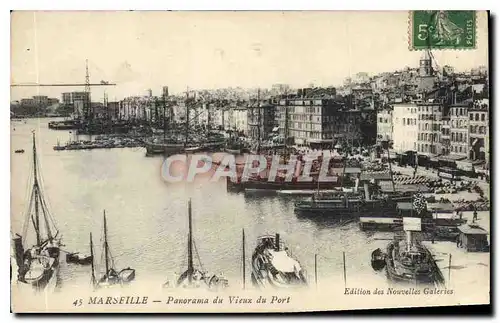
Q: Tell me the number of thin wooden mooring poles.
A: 4